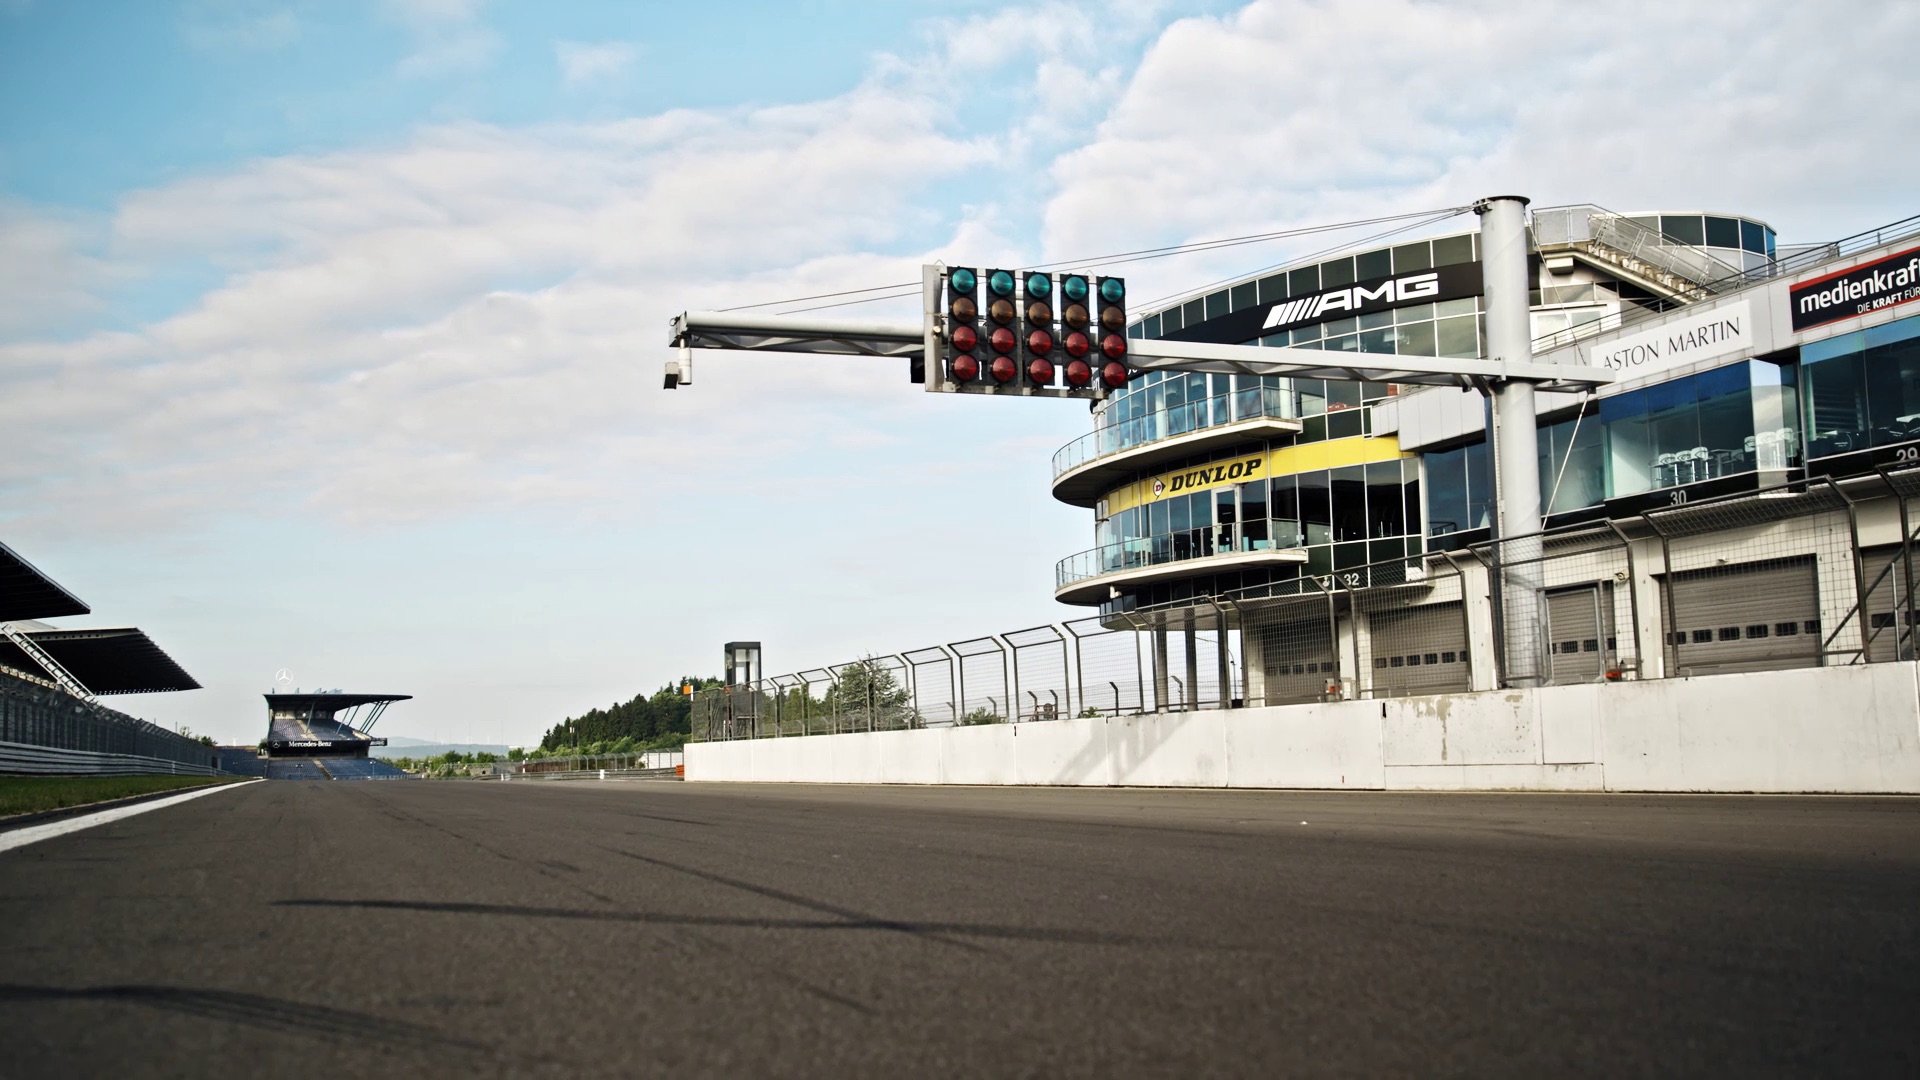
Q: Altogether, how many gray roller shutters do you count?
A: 5